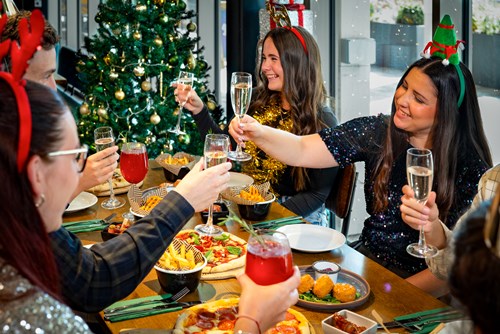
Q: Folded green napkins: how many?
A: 4